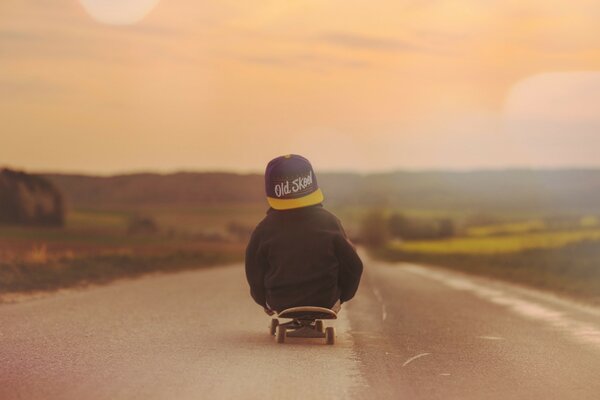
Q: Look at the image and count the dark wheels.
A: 4